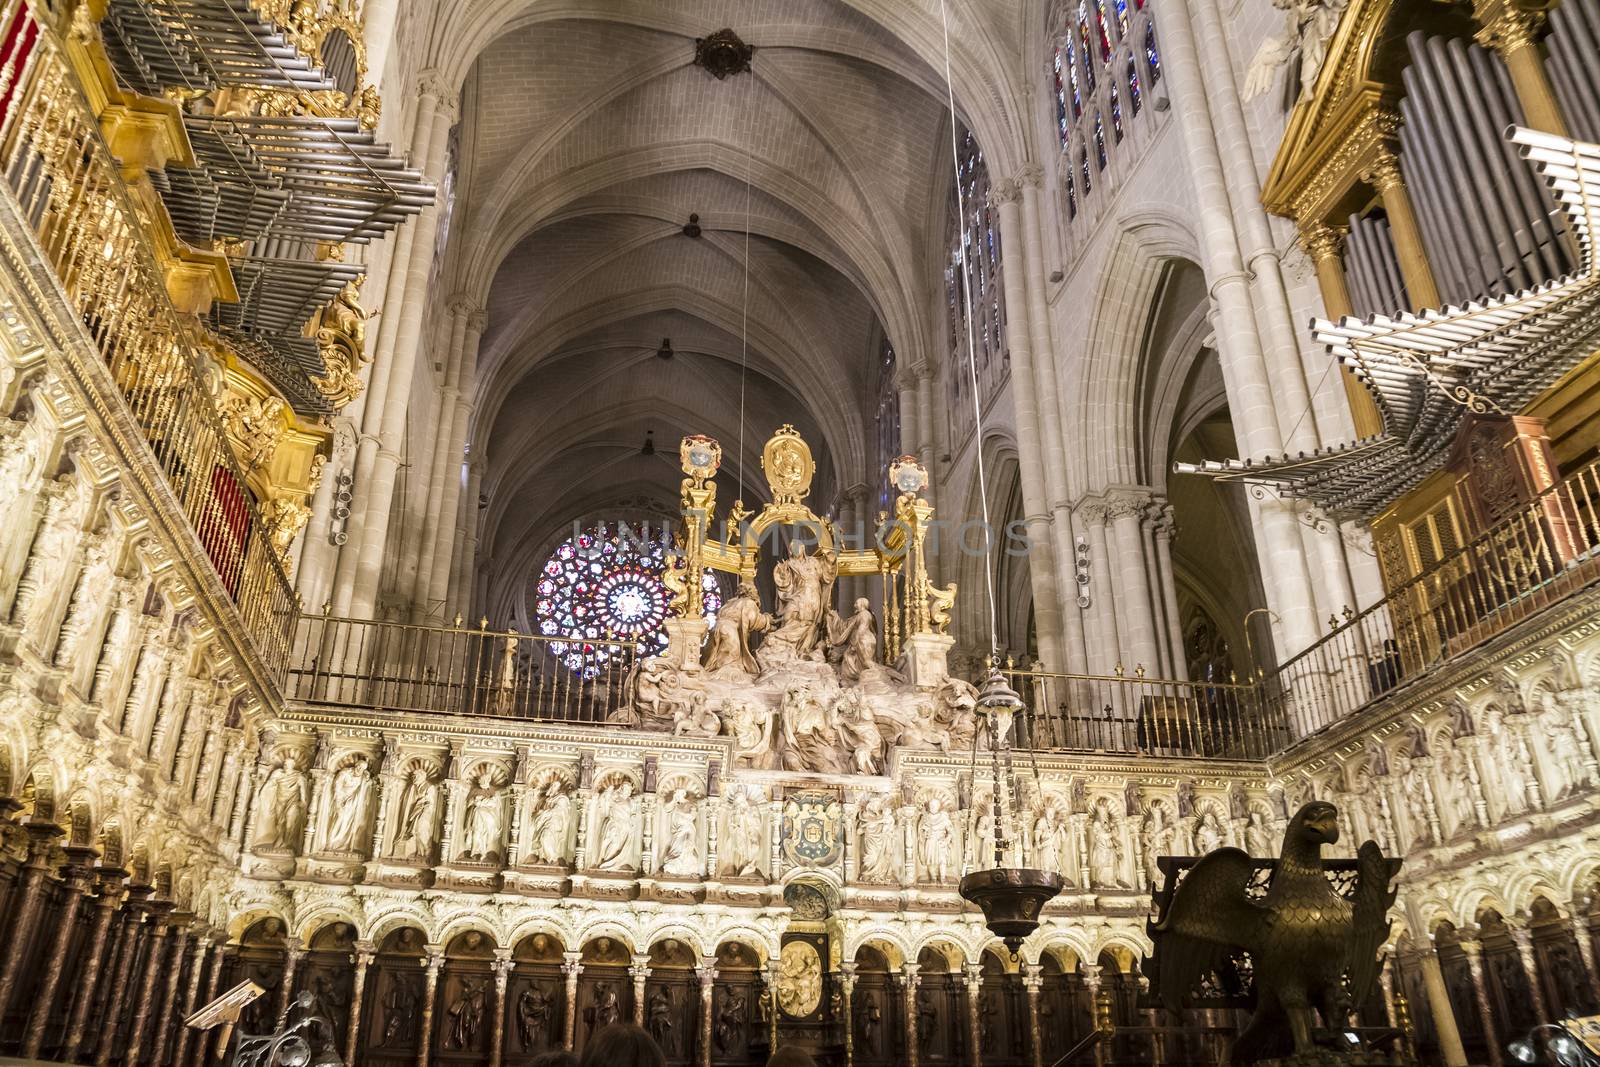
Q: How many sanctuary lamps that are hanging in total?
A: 1